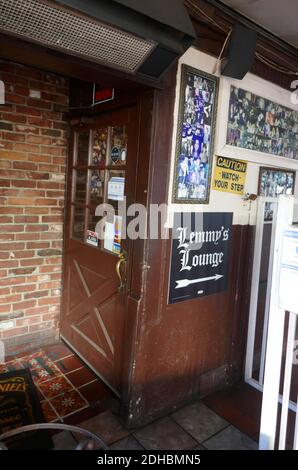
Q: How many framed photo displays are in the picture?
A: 3